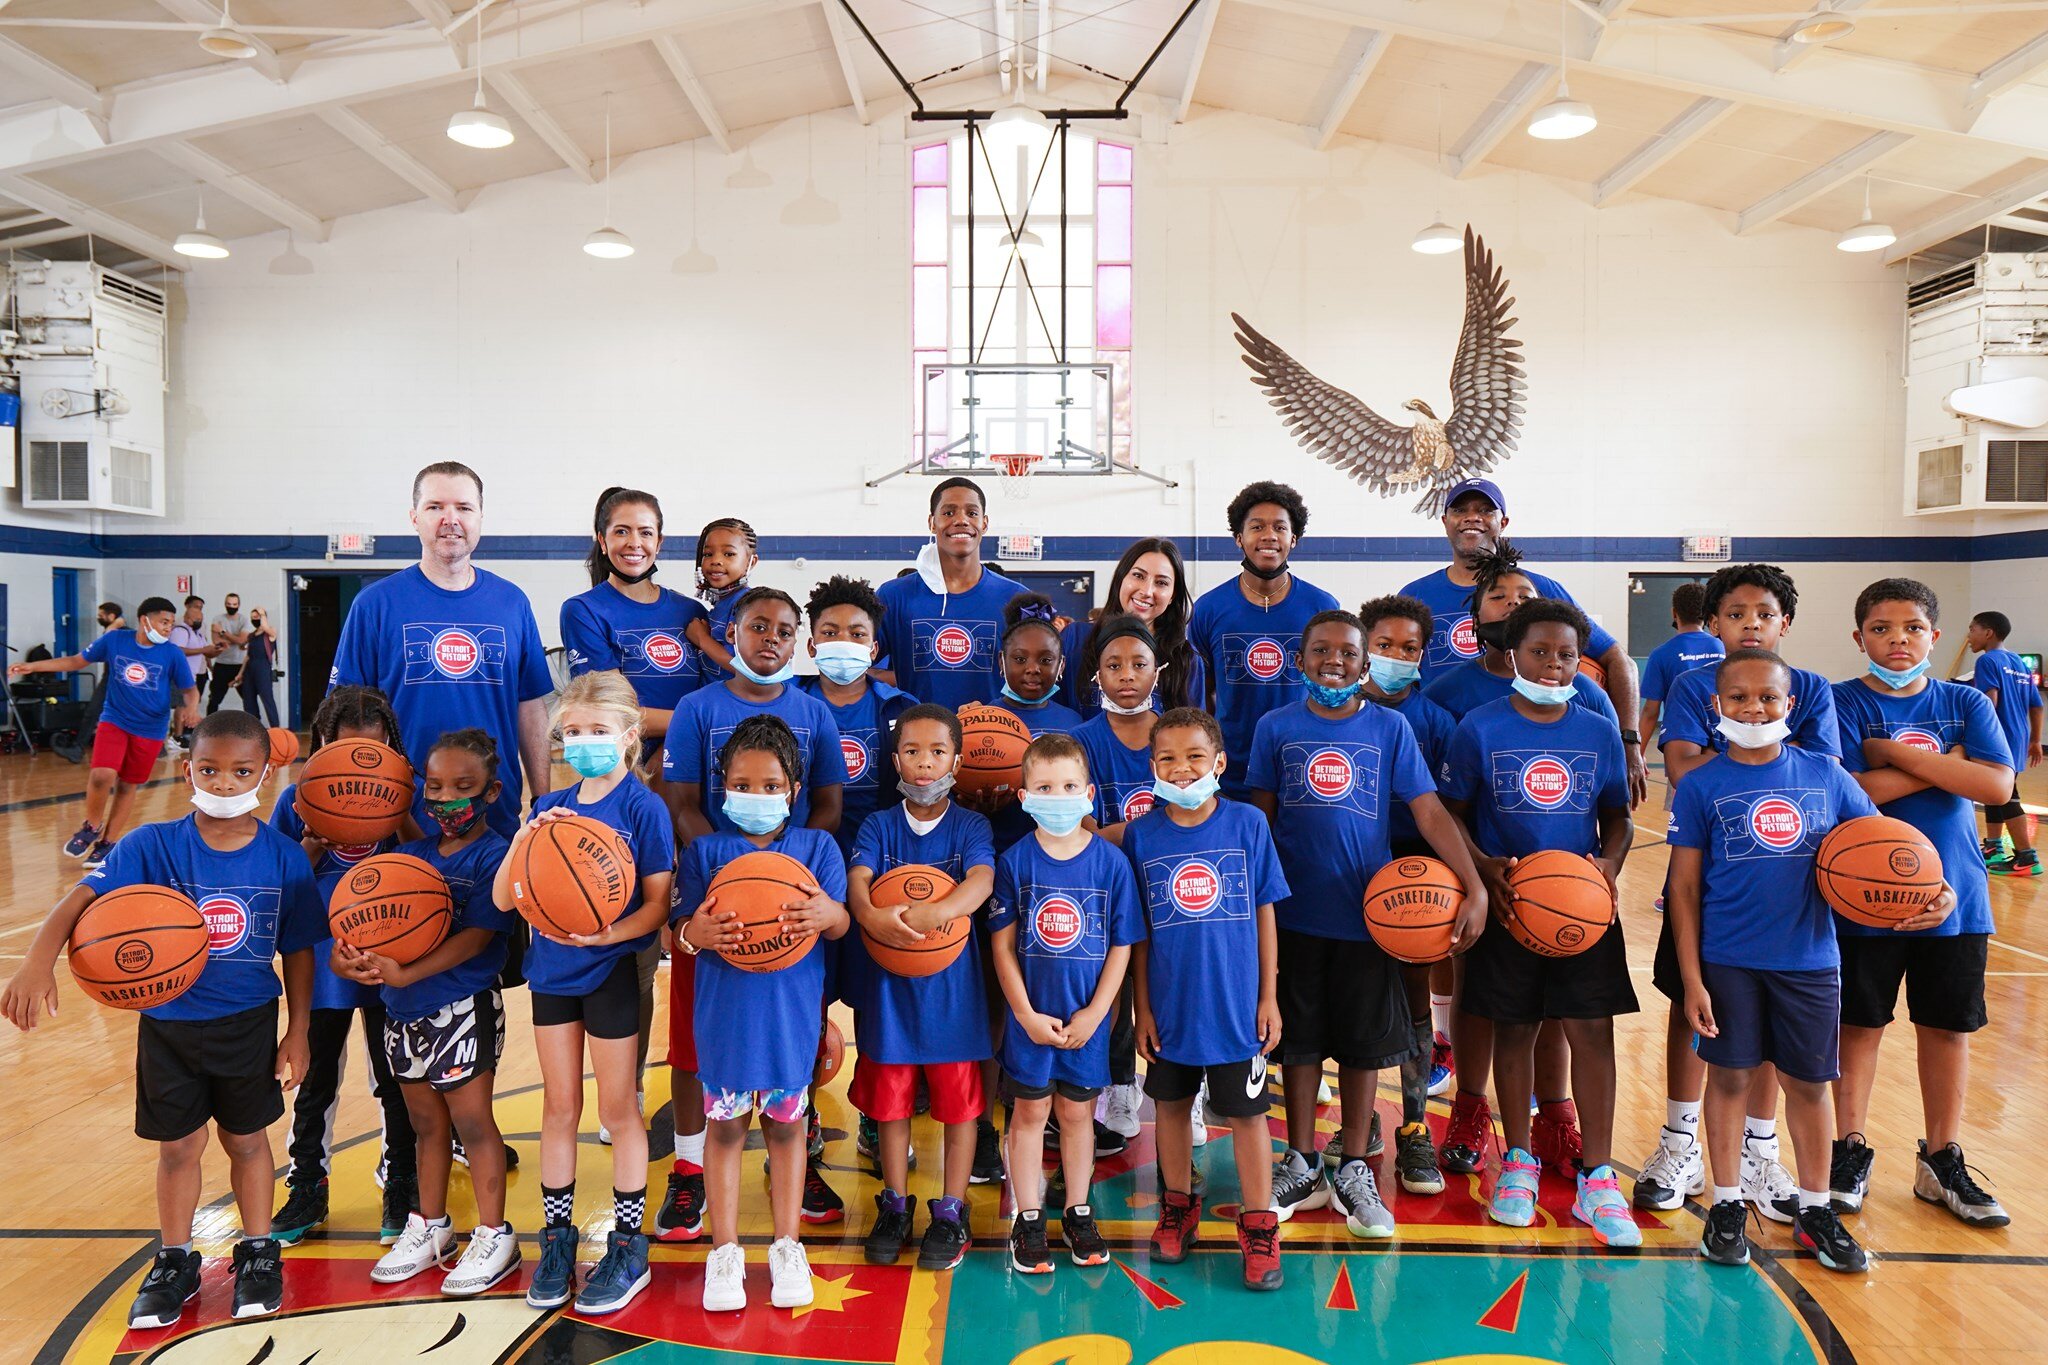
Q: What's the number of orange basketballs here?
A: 13